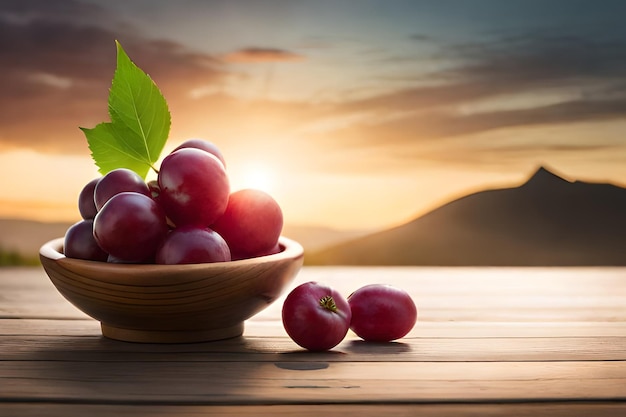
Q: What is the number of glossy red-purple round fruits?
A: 10